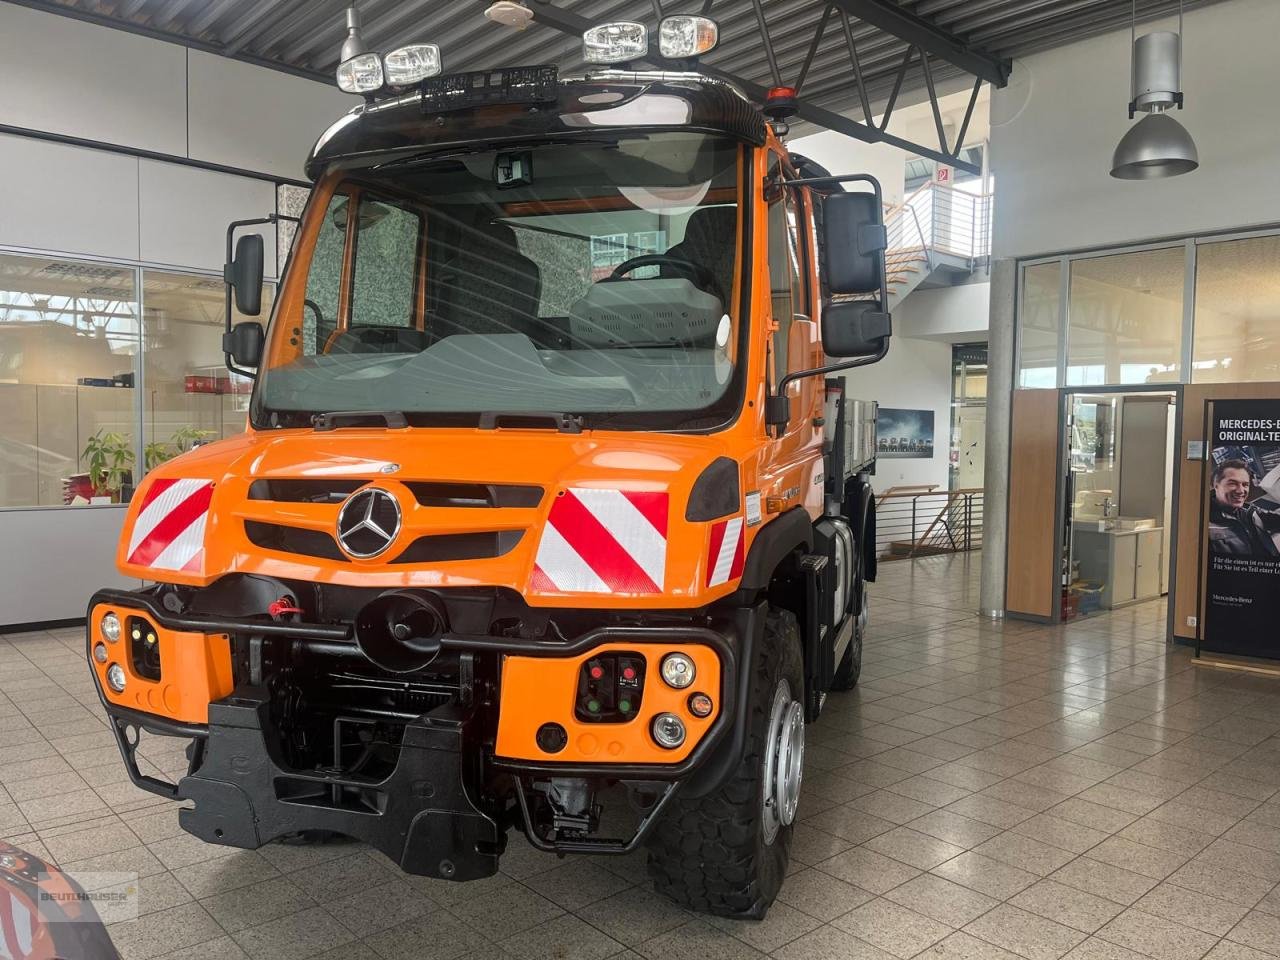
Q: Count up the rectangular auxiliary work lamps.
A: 4